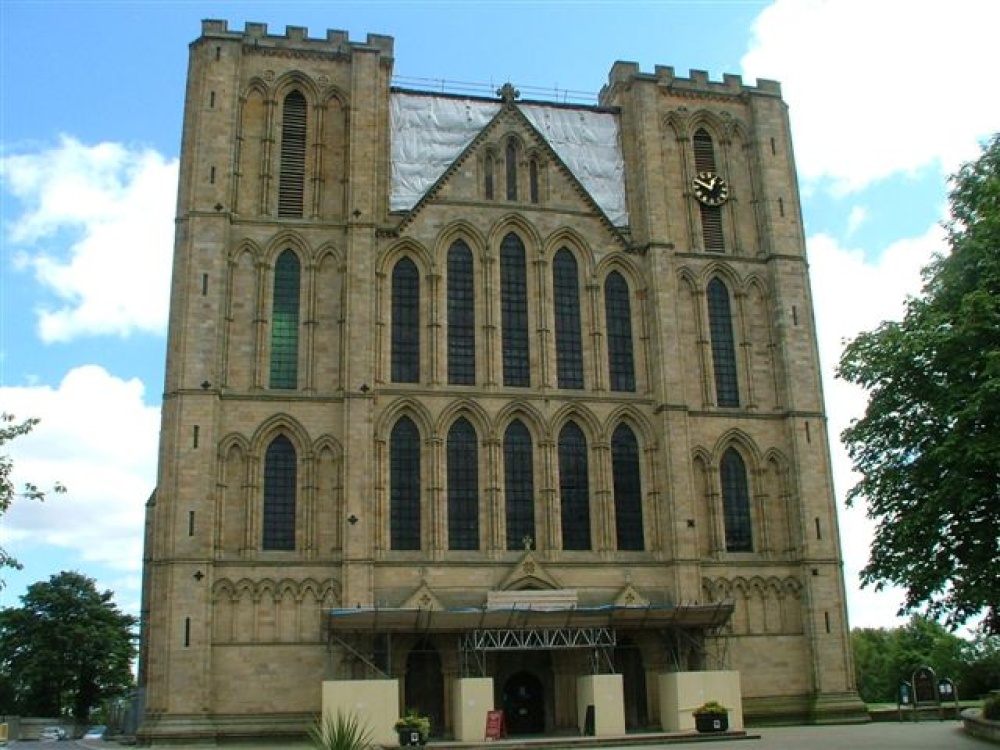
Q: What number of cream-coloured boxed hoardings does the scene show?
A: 4